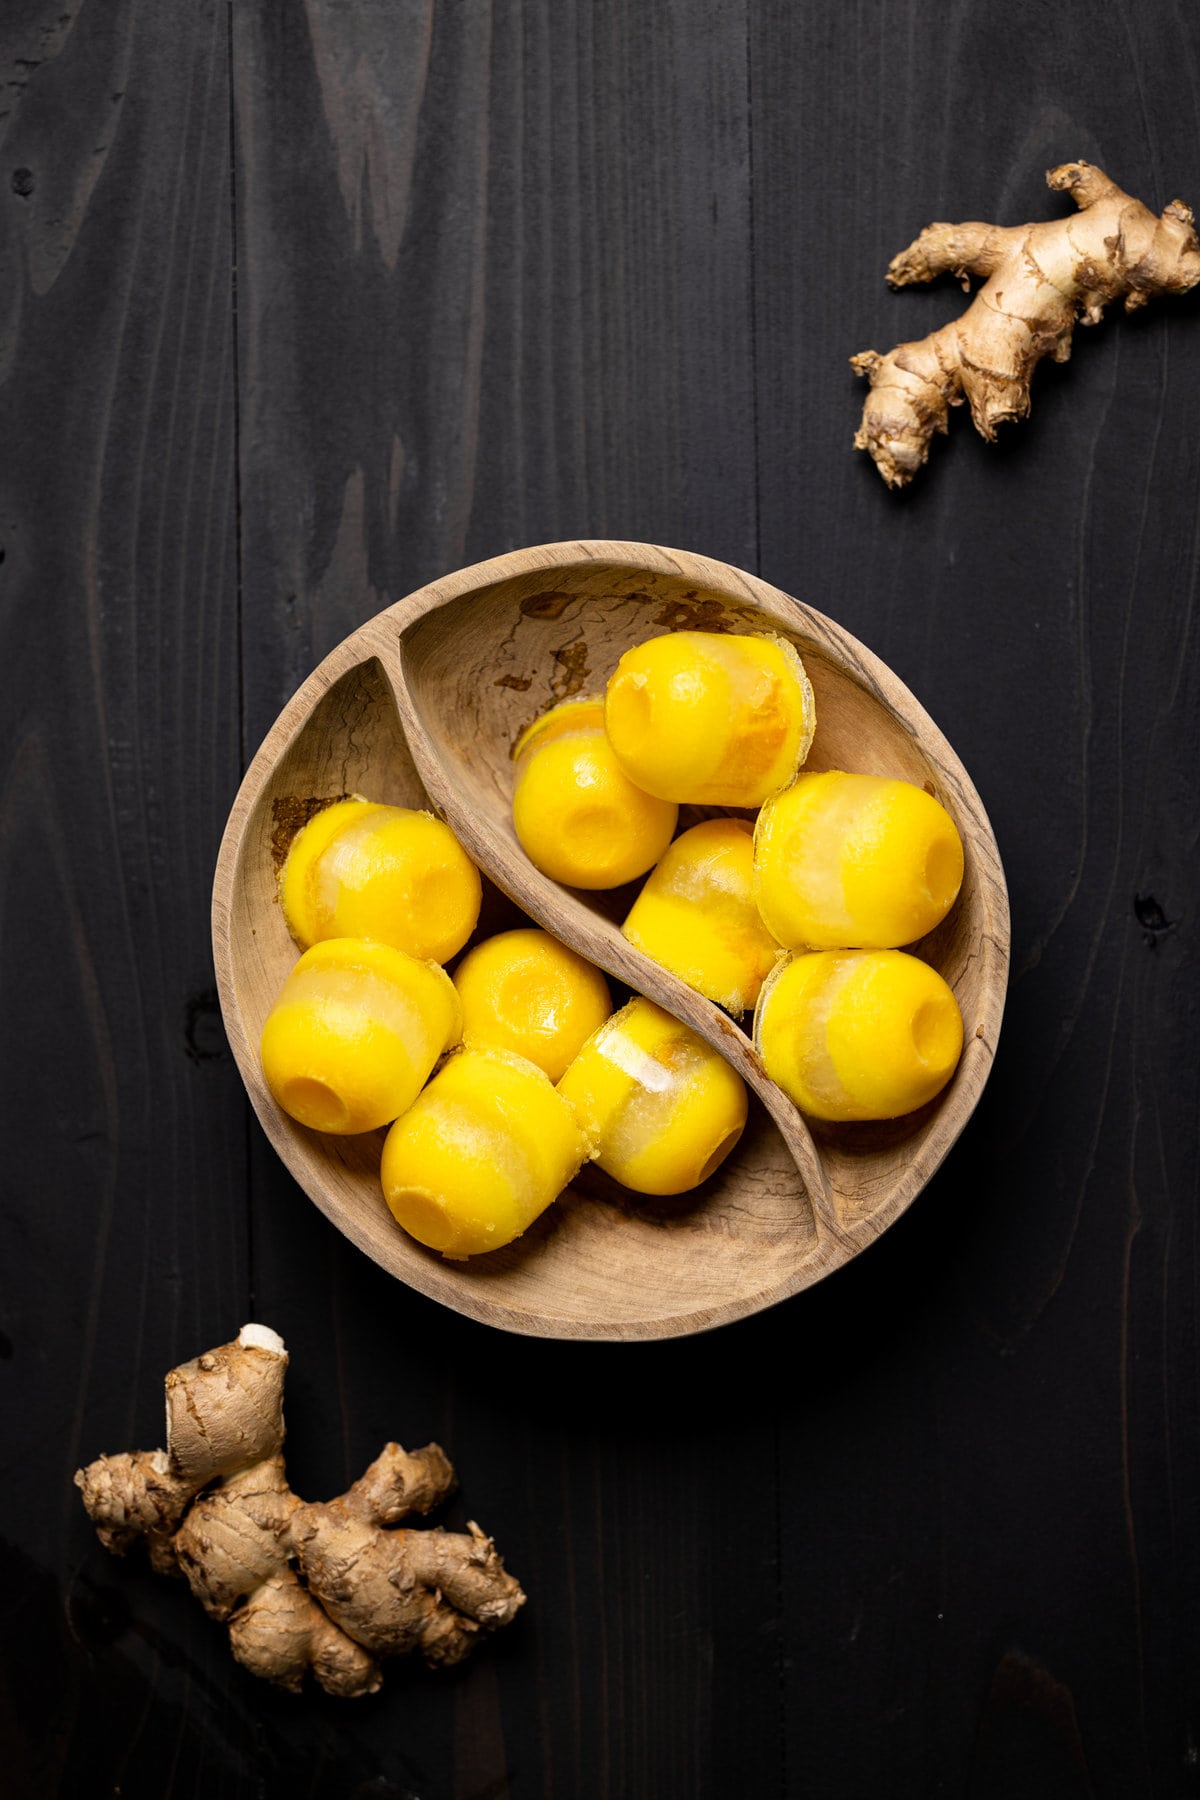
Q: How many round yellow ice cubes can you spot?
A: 10